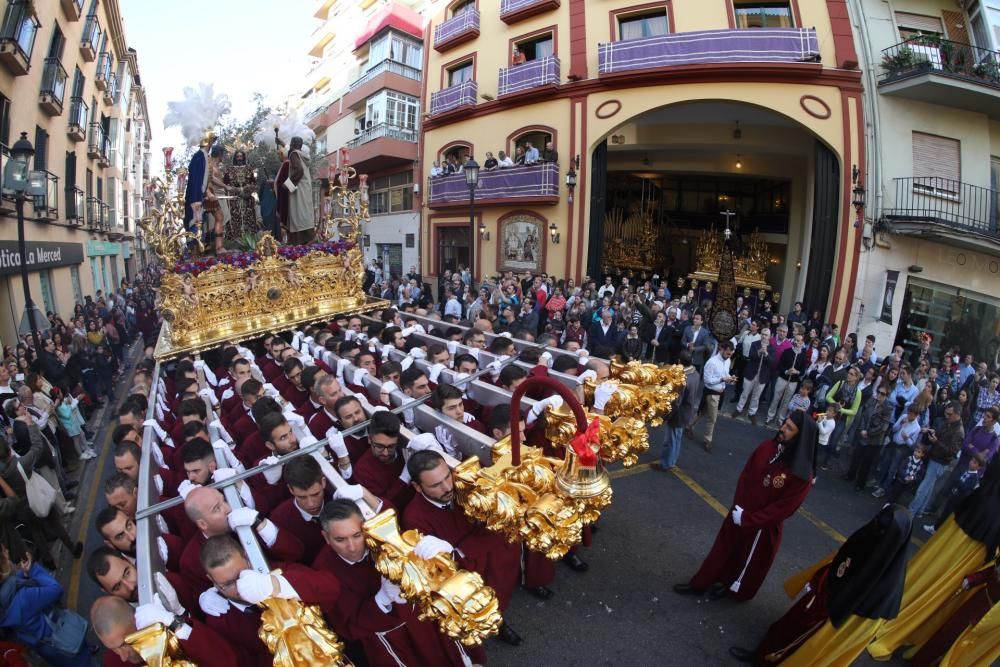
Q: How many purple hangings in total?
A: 6